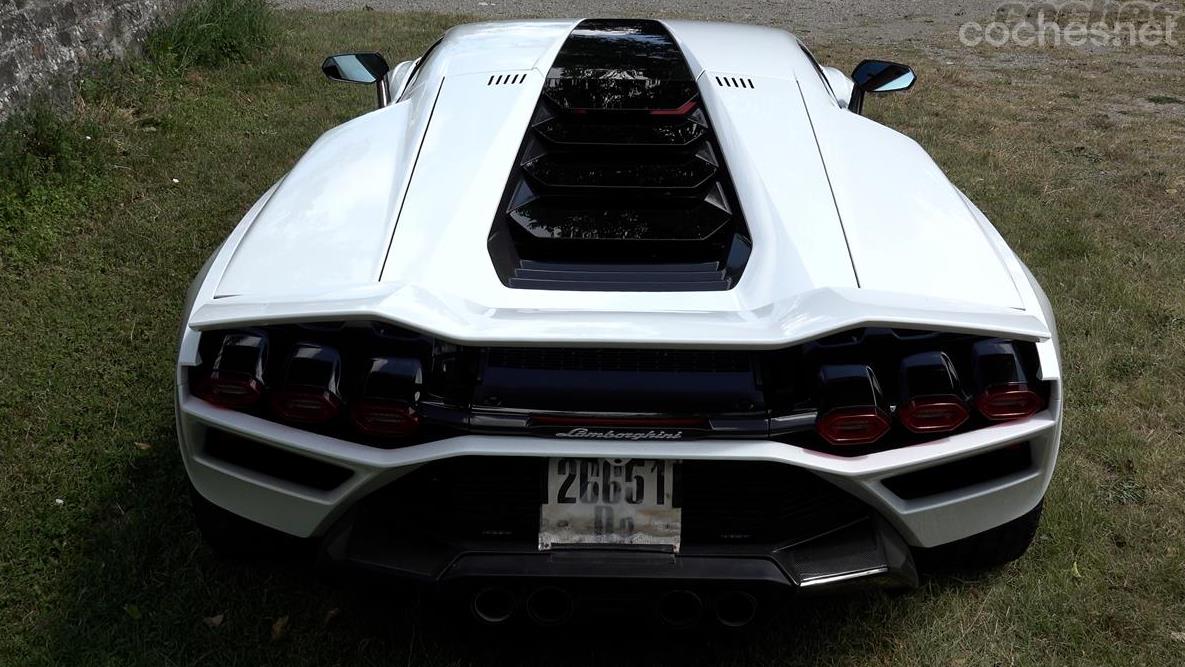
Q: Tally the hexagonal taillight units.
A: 6